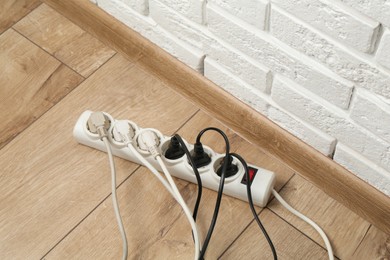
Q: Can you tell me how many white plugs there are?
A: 3